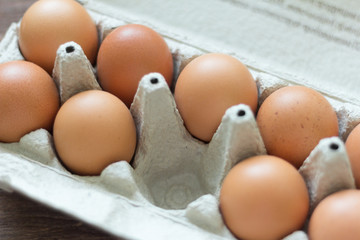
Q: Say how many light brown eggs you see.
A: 9